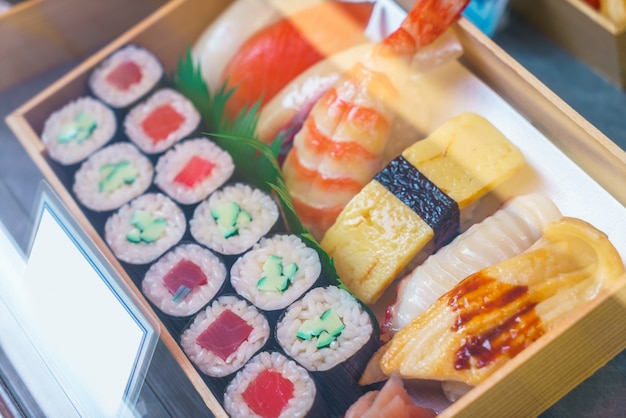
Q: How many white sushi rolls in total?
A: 12